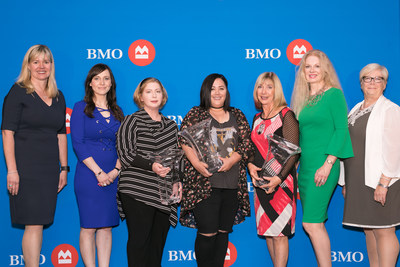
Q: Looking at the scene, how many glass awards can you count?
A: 3